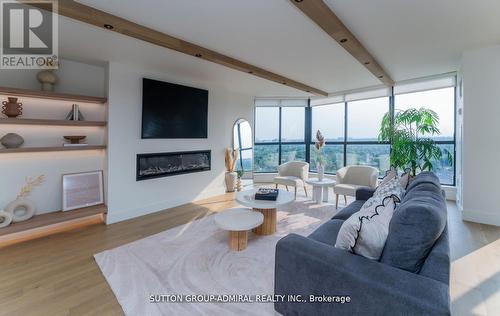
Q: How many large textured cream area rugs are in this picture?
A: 1